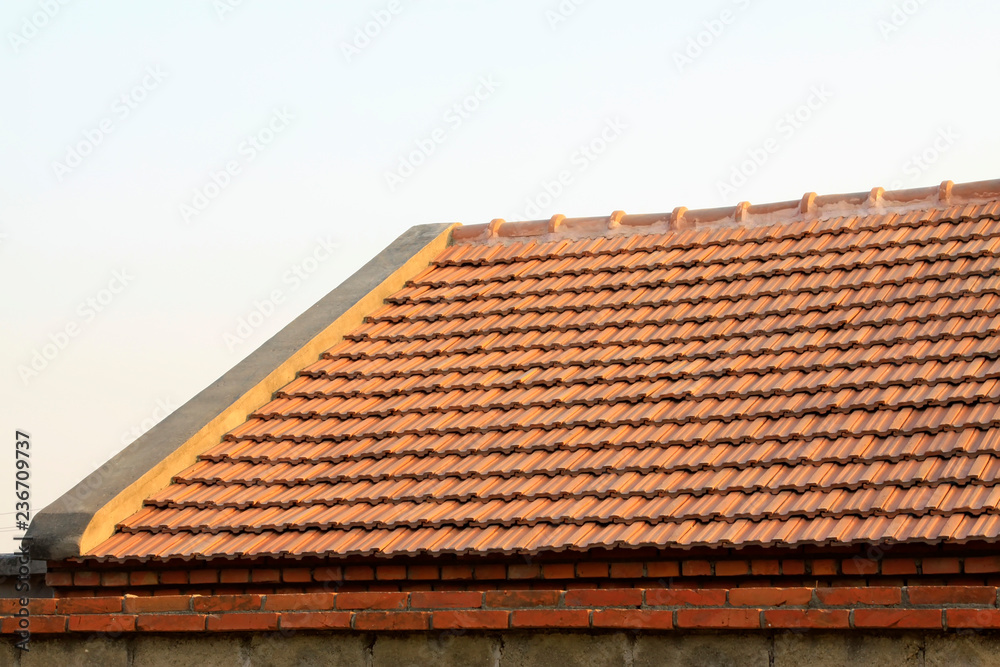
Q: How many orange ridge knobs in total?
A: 8